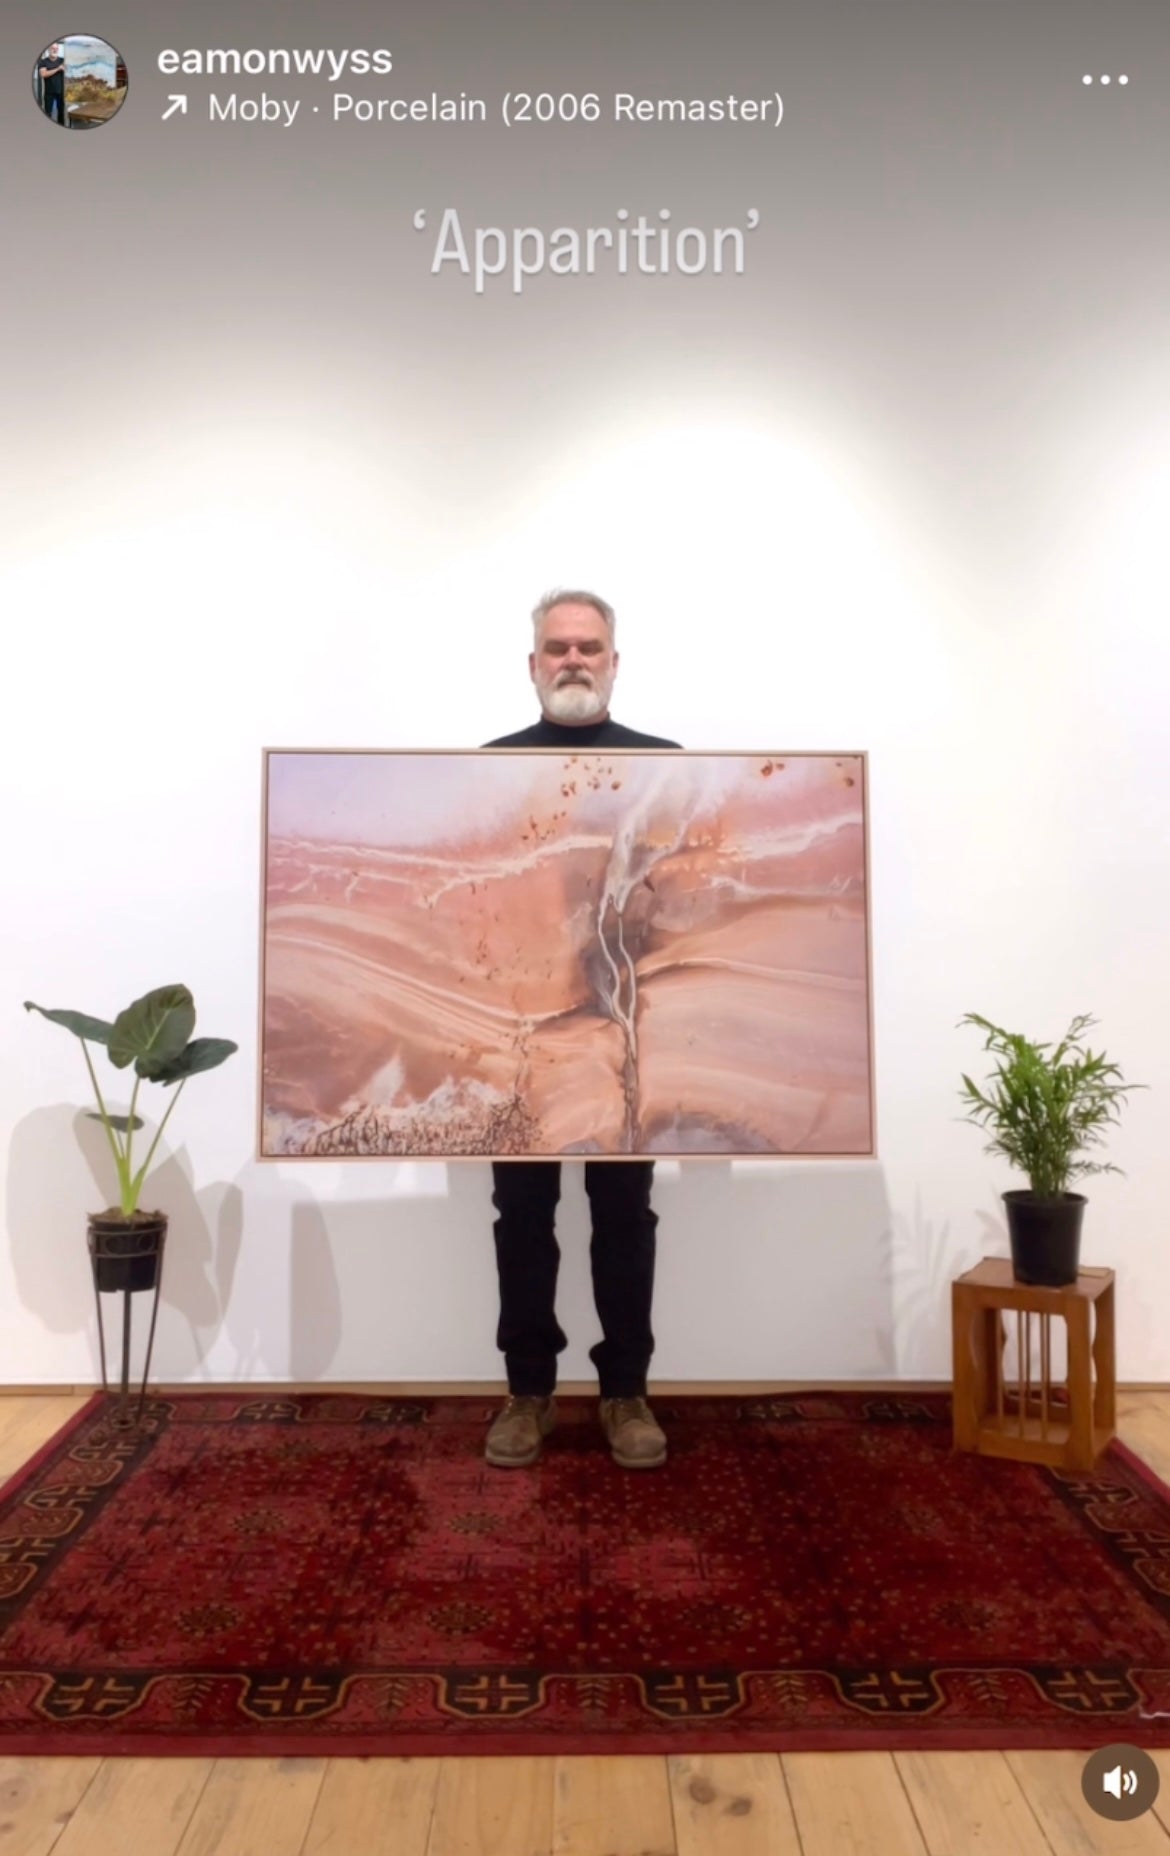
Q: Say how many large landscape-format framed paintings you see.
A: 1